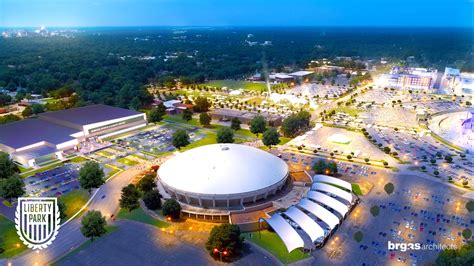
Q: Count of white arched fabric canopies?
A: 6